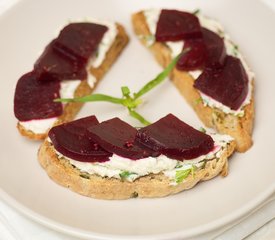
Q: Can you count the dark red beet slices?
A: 9